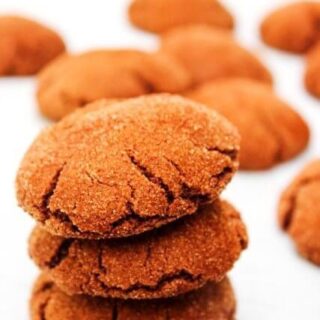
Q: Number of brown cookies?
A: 11